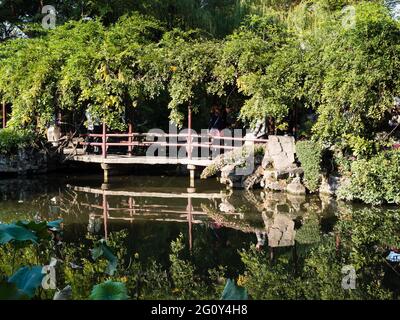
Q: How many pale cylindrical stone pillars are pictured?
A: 2